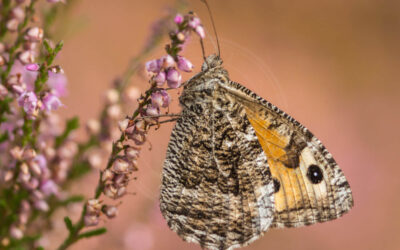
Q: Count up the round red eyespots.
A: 0